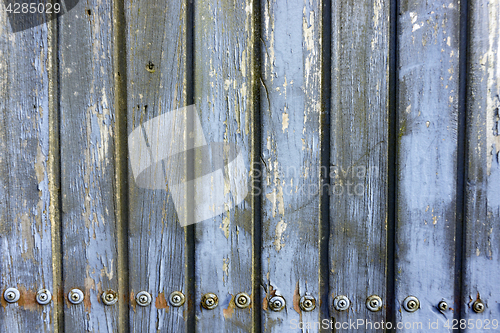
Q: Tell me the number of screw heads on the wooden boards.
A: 15